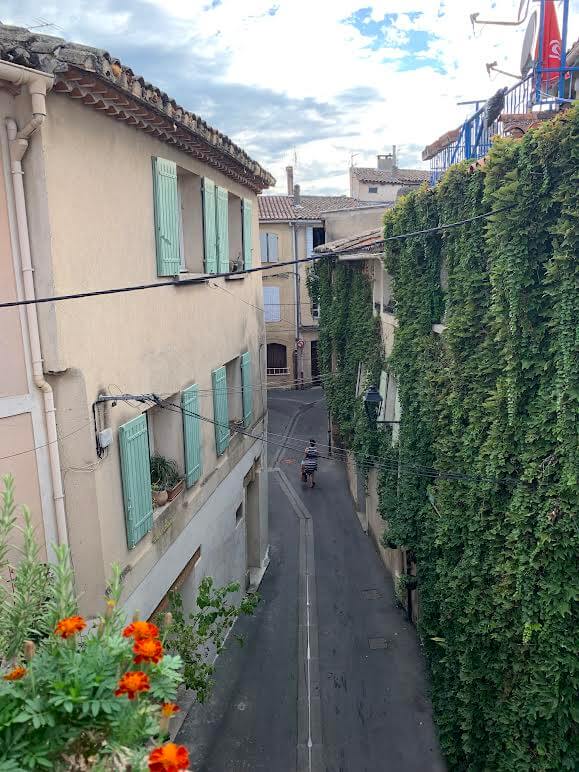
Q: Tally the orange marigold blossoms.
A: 7